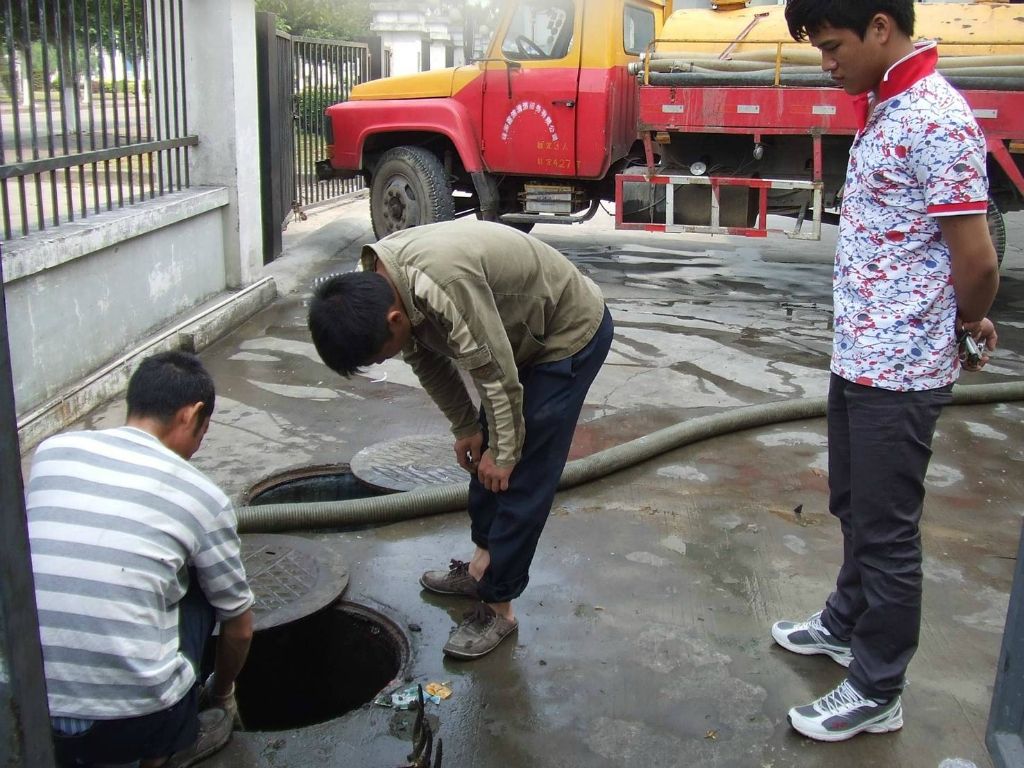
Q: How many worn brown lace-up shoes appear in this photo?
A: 2